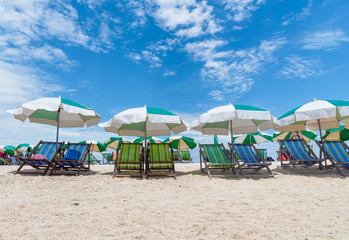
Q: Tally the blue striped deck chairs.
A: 5